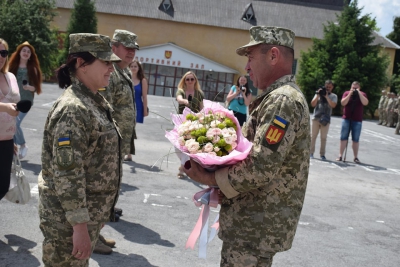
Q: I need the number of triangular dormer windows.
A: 2